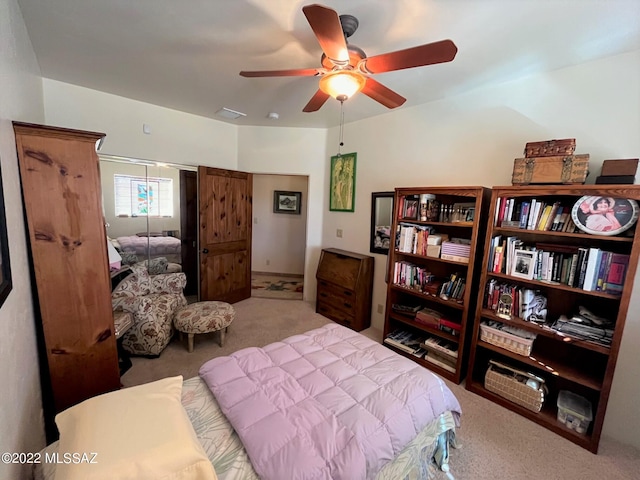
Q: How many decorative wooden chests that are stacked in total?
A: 2